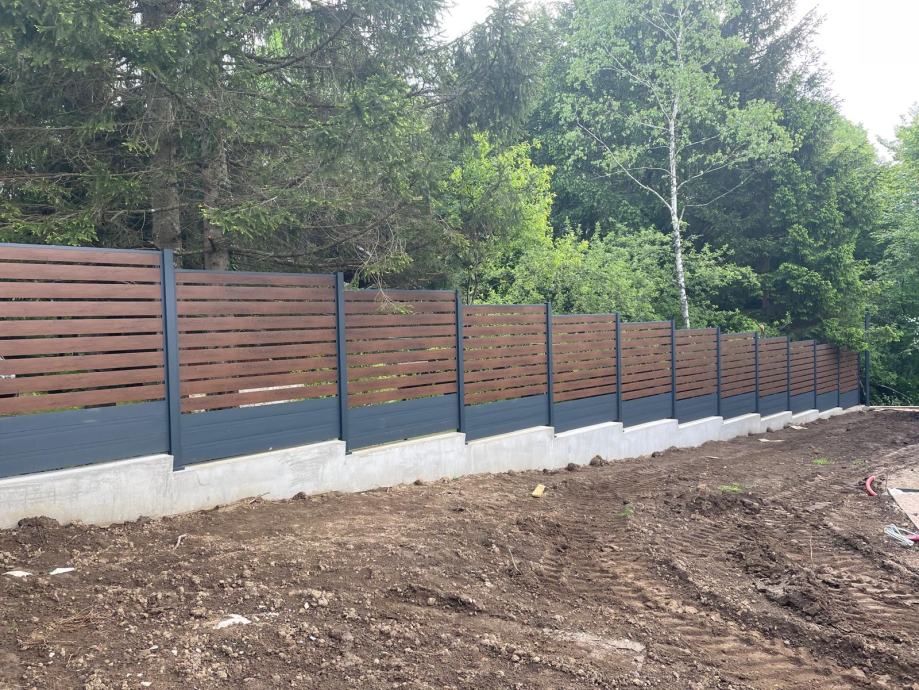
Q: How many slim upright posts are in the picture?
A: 13